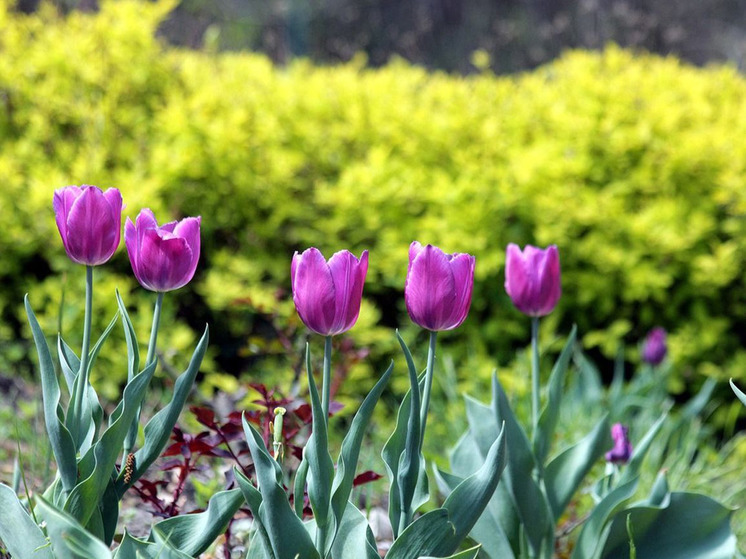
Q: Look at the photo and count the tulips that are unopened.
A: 2